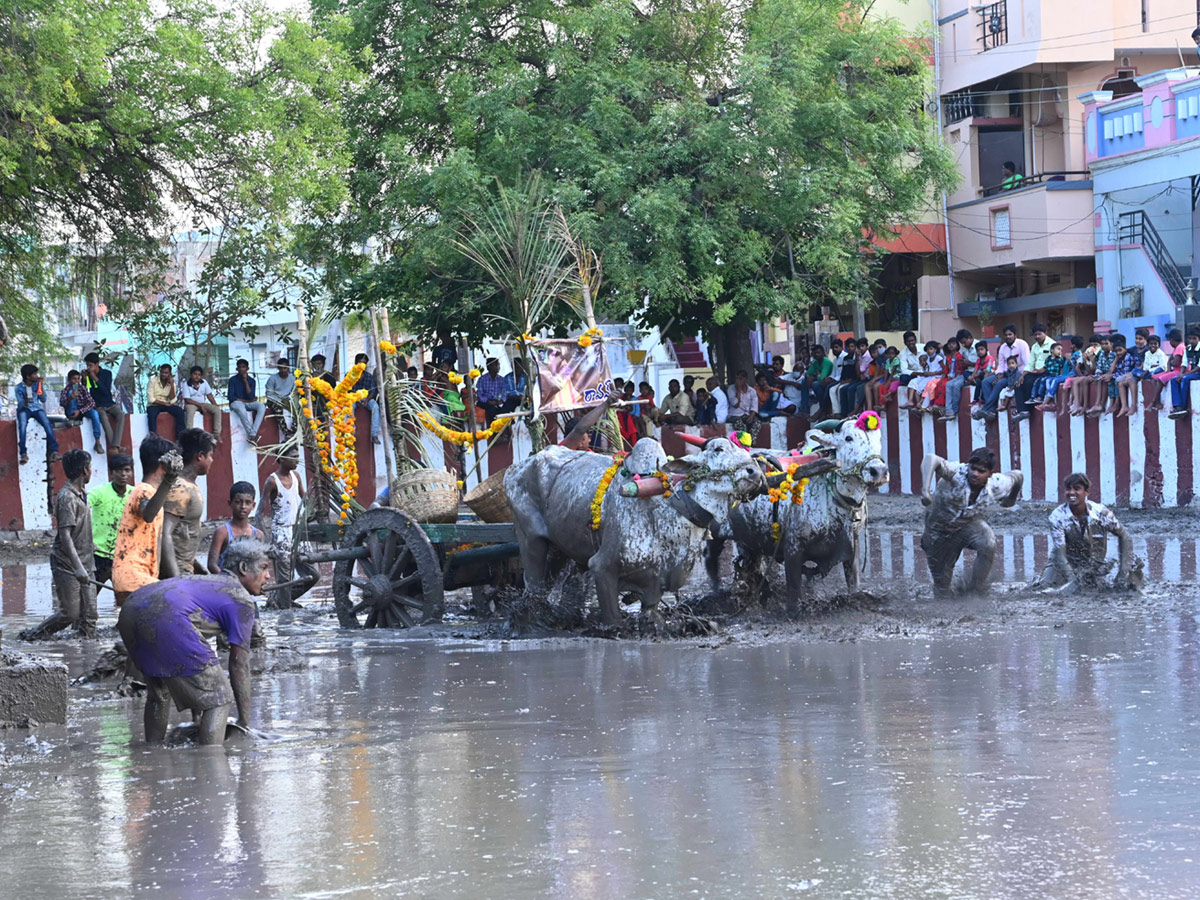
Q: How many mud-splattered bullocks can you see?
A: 2